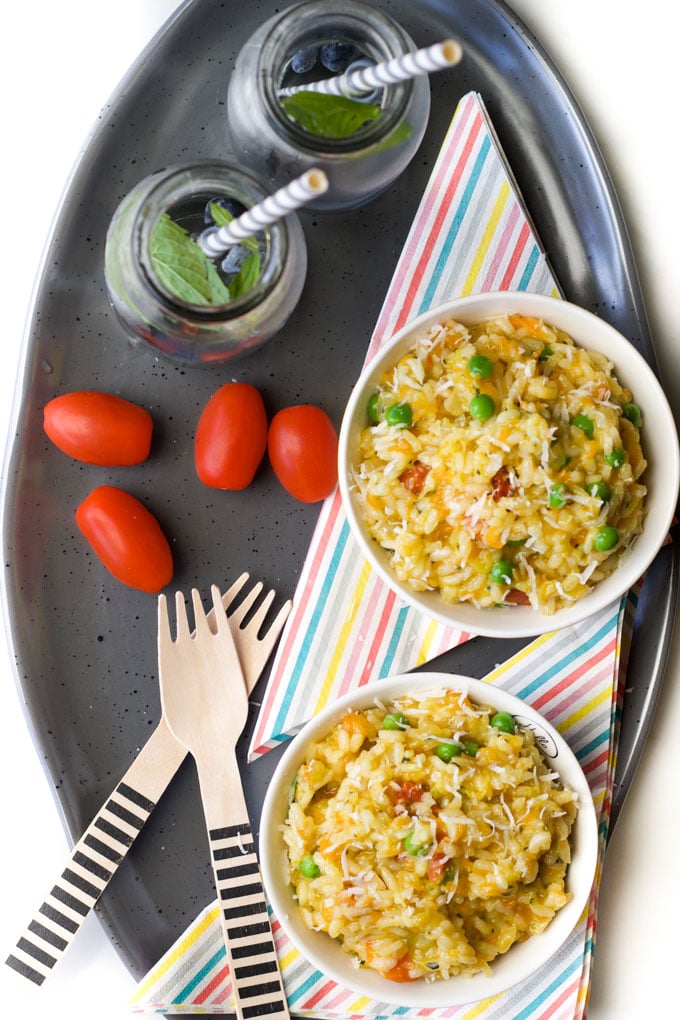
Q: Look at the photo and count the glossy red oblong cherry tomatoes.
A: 4